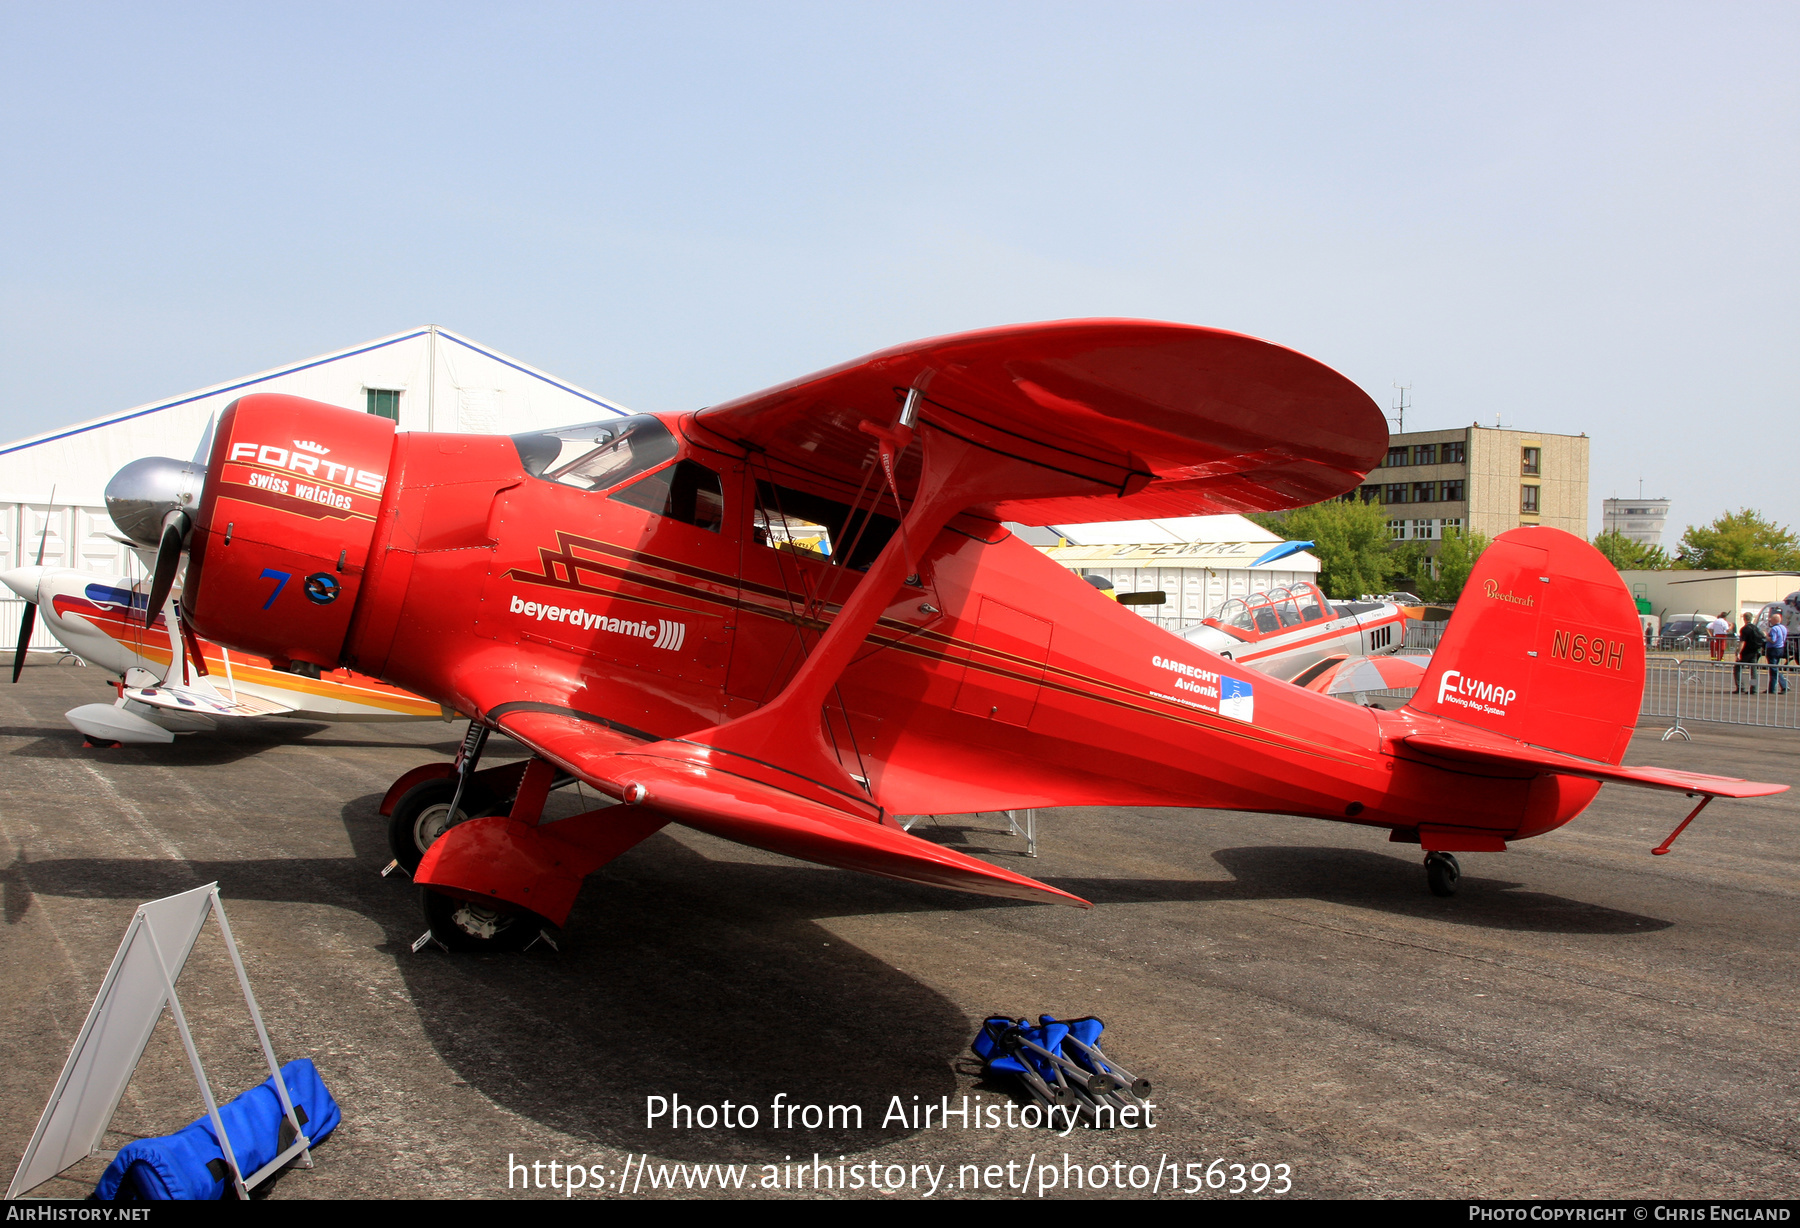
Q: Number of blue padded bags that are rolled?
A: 1